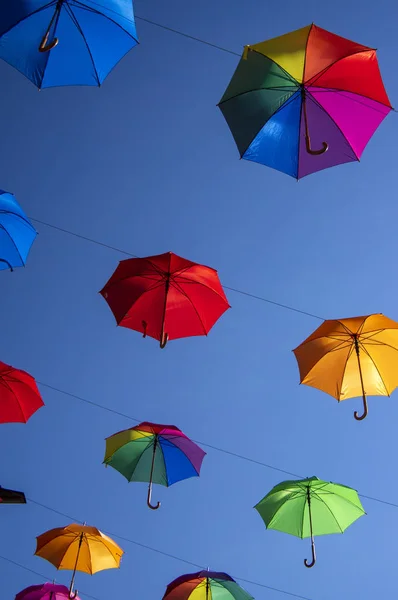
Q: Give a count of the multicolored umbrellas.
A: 3